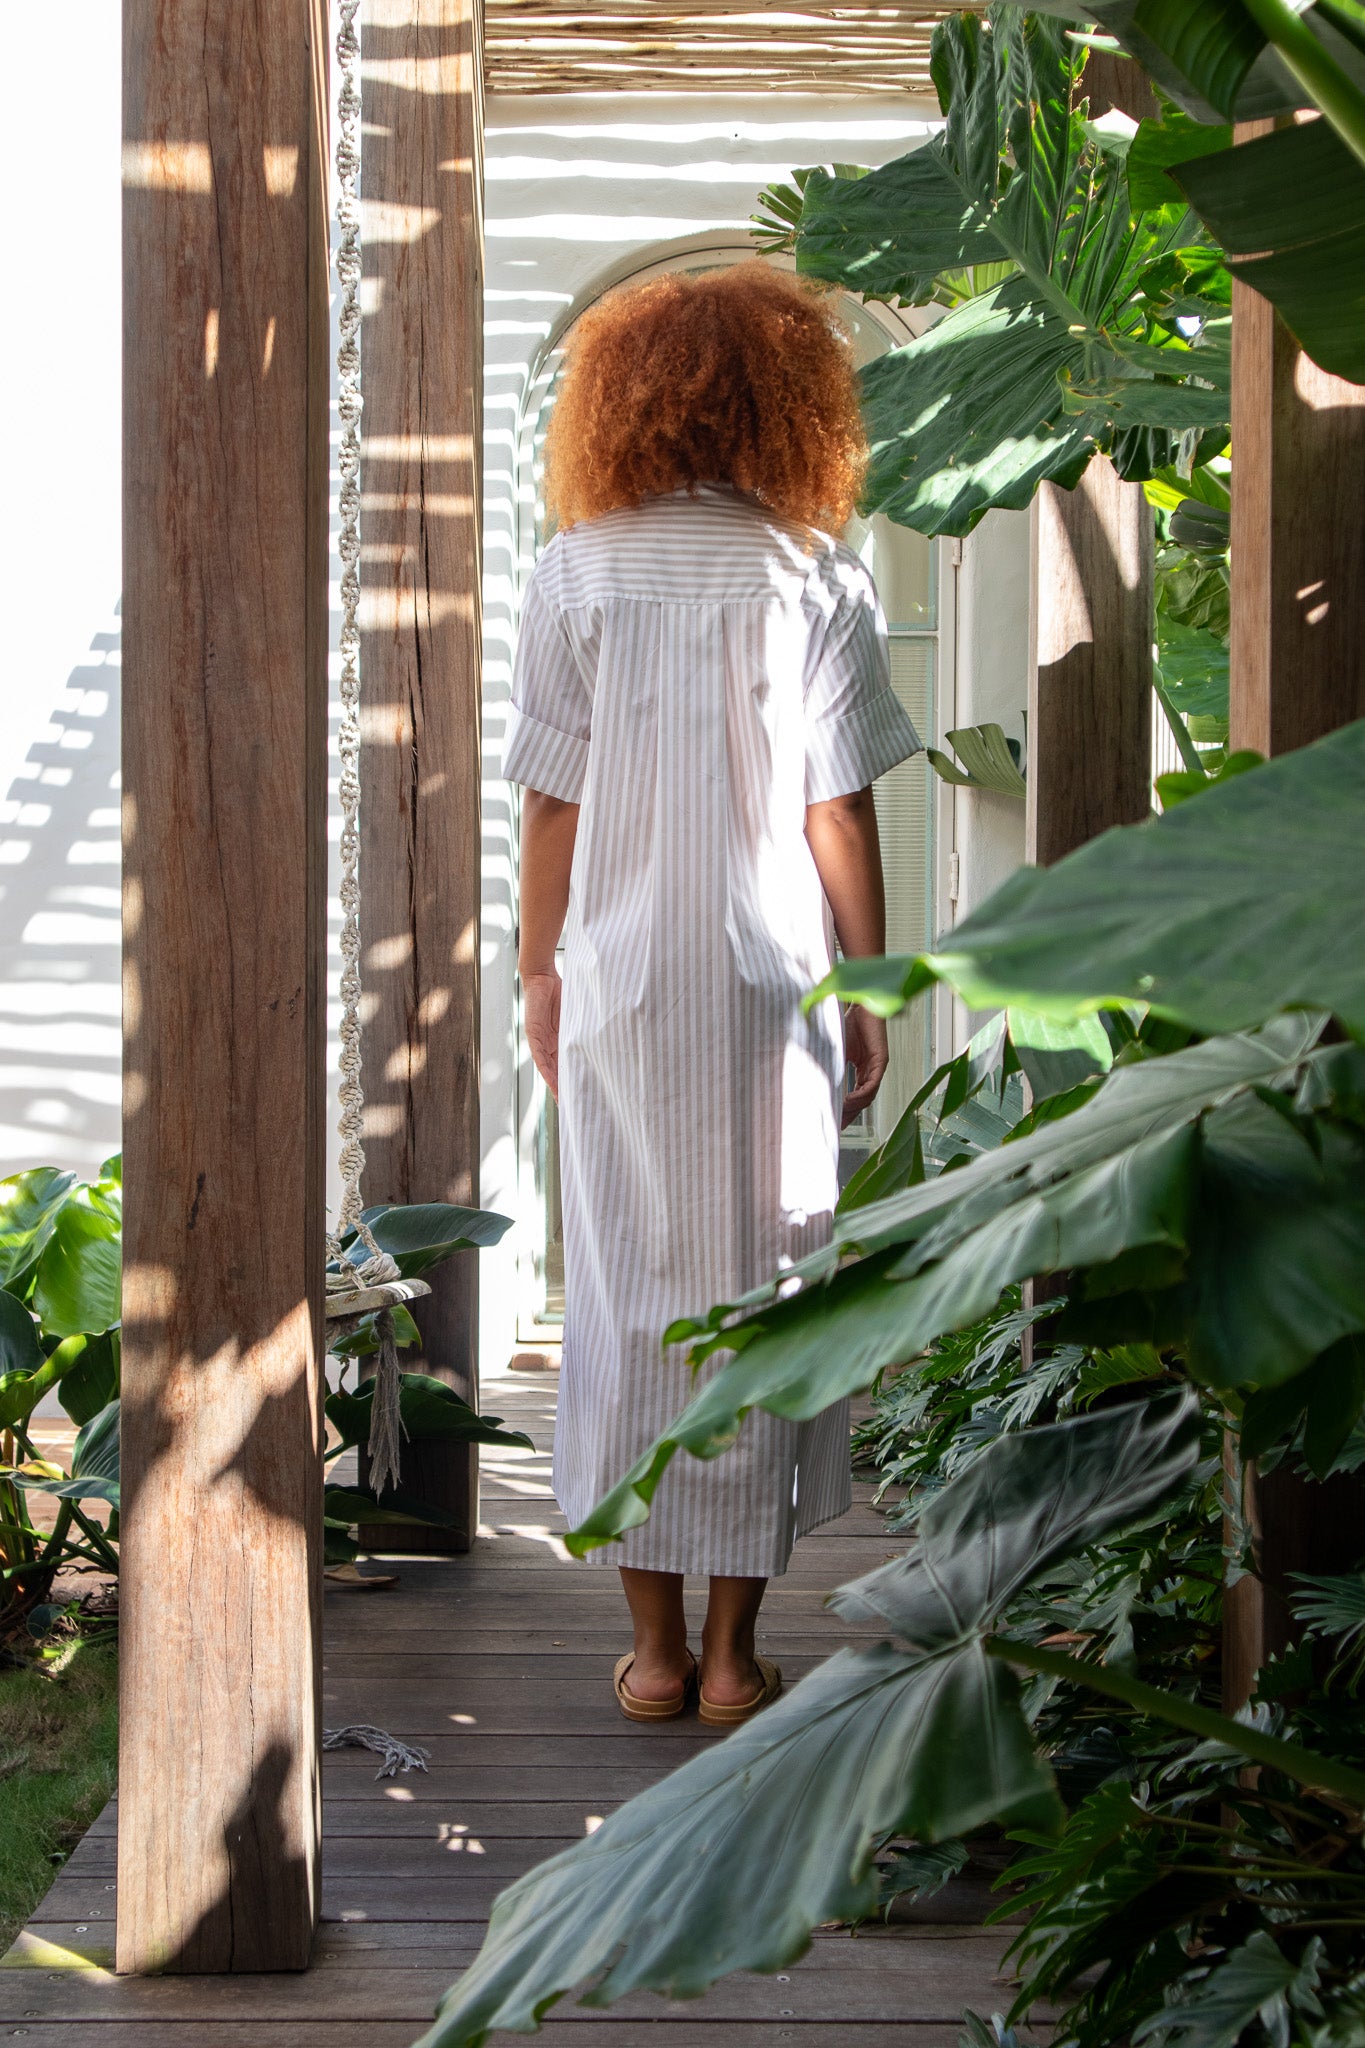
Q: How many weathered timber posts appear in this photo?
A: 4